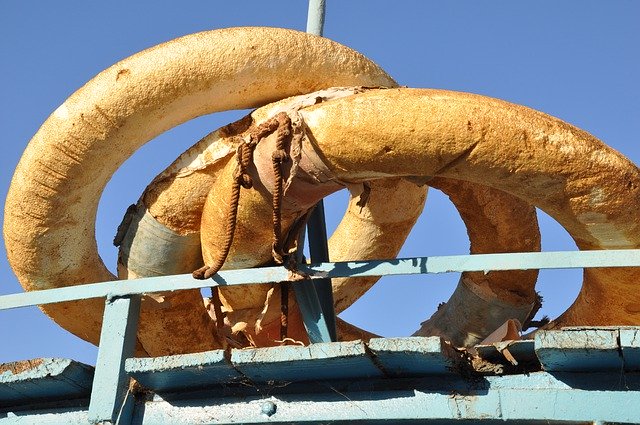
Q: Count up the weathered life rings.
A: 3